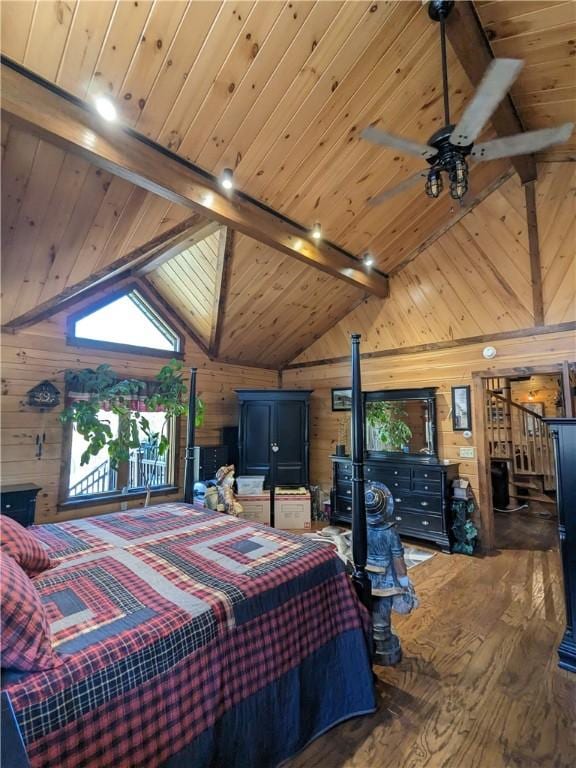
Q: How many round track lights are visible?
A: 4